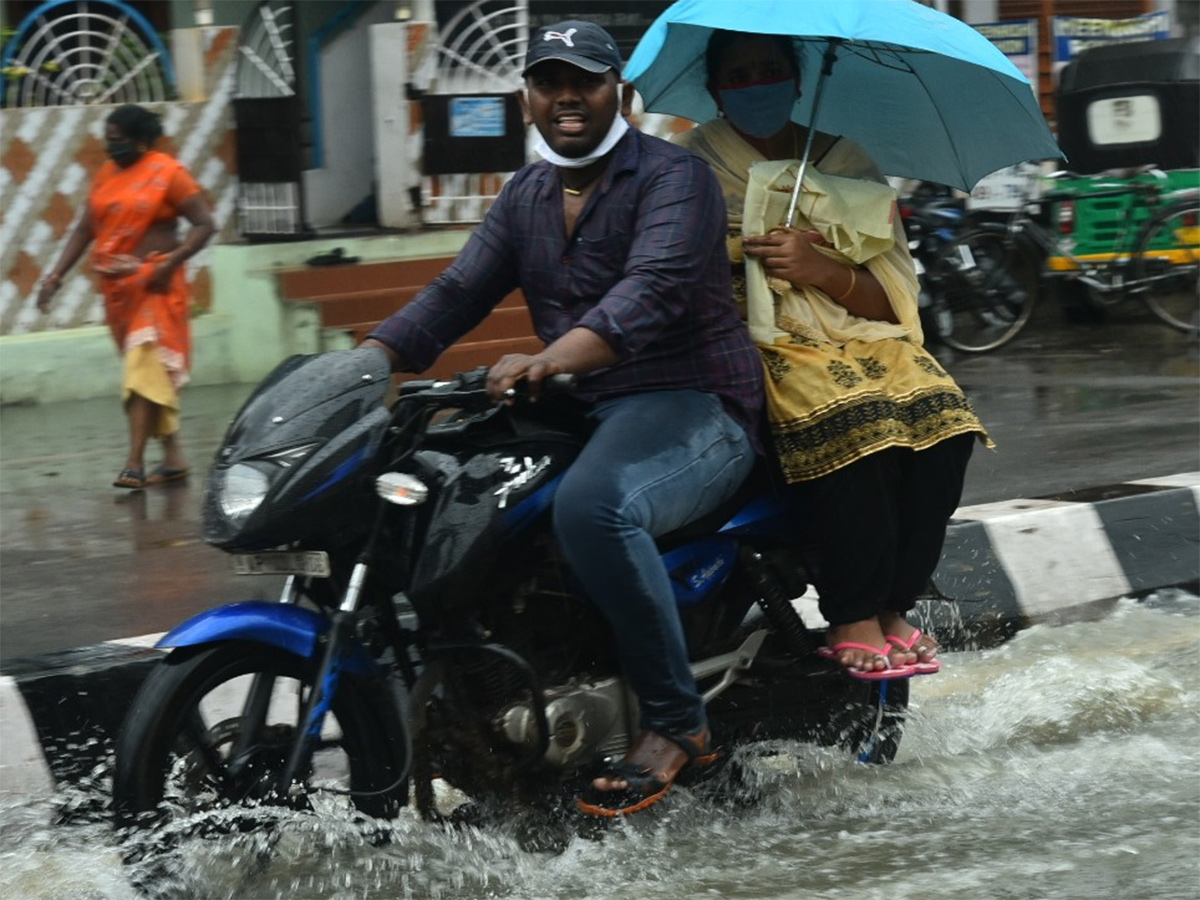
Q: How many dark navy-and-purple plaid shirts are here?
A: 1